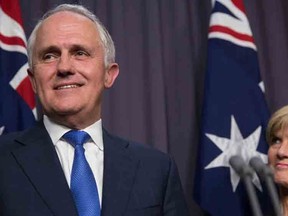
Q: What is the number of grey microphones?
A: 2